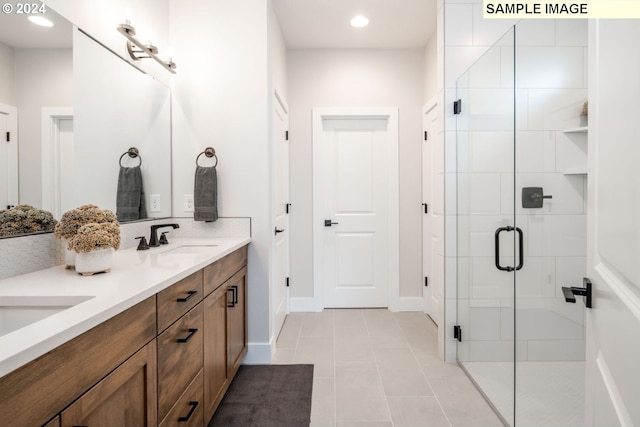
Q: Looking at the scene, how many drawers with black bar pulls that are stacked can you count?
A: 3